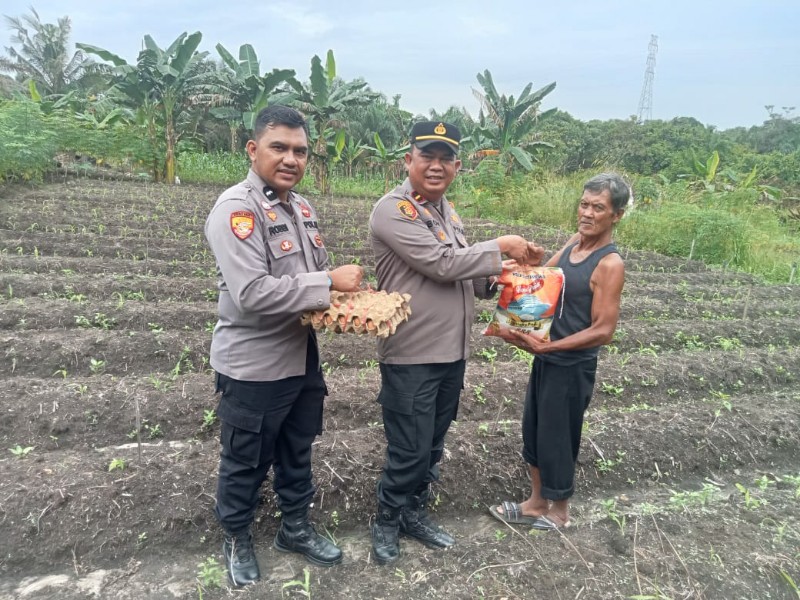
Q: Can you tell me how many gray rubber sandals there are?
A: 2